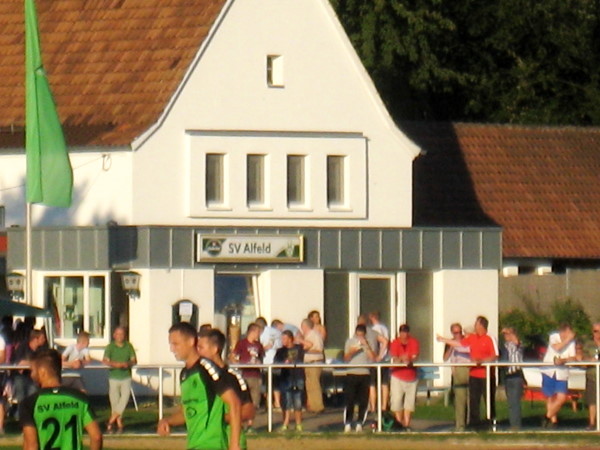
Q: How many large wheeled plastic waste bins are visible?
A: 0